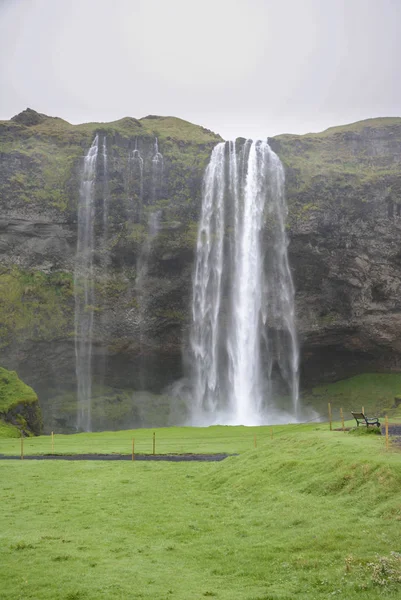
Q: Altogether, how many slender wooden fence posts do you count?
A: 10